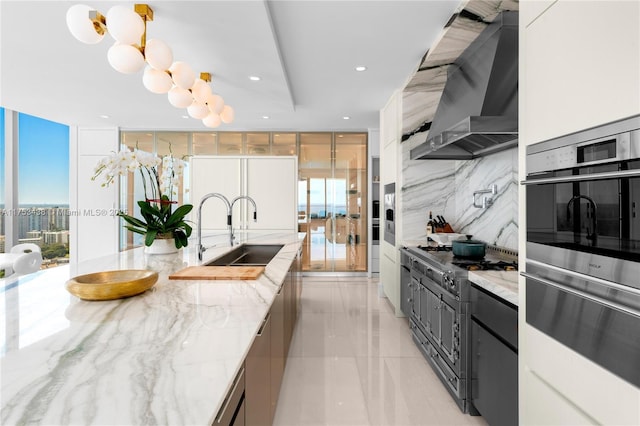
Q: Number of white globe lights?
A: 12